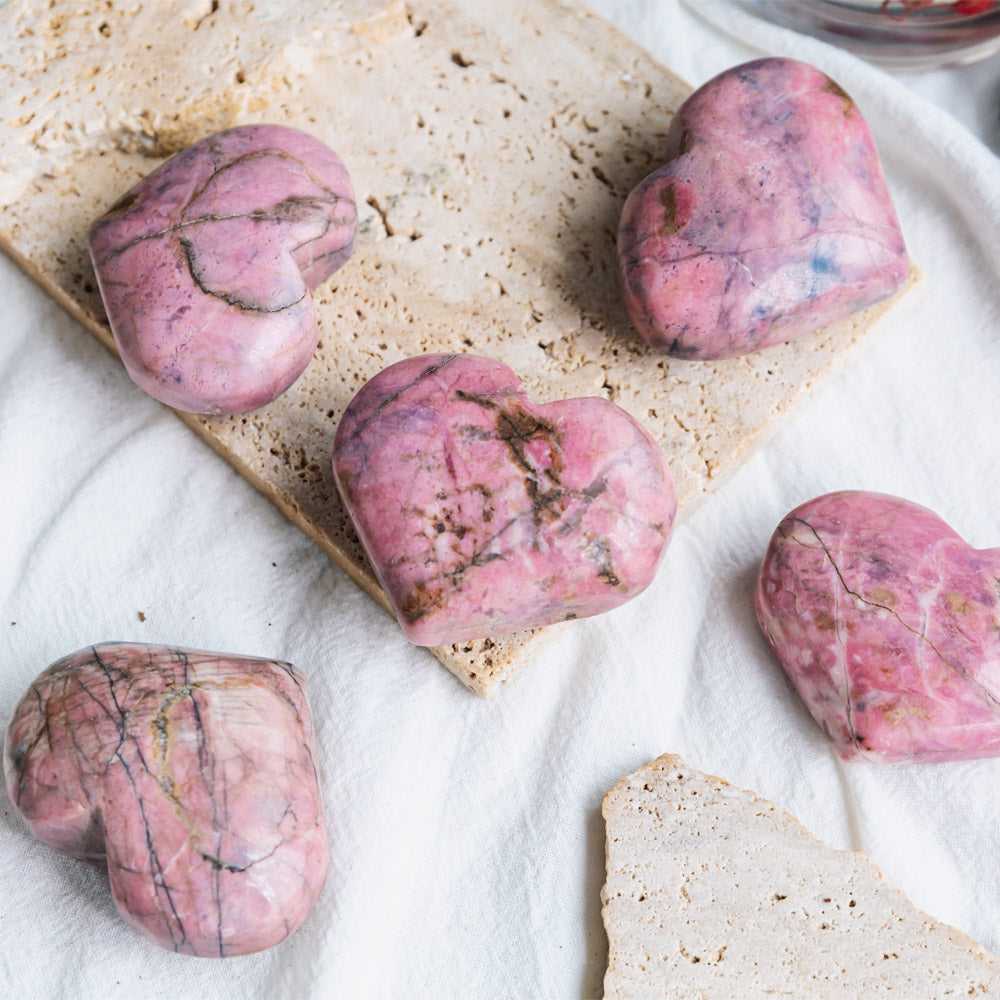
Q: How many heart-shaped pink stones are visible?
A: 5